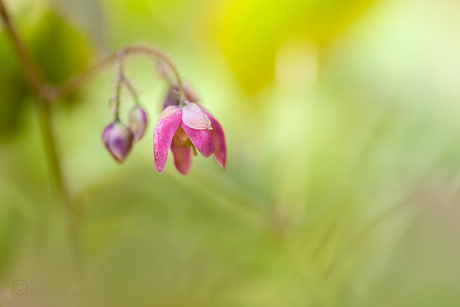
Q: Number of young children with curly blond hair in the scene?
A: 0